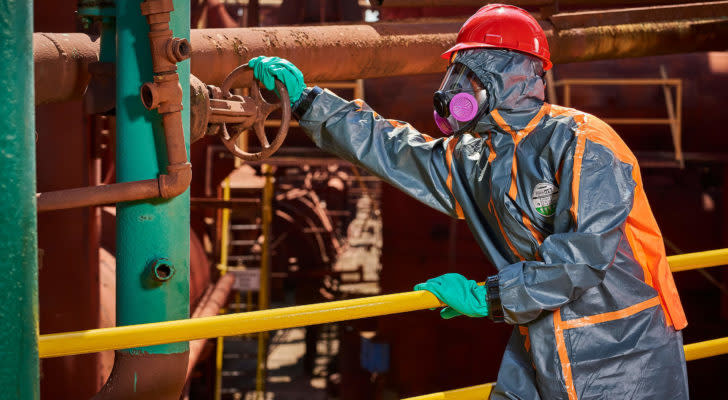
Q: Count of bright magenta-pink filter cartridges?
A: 2